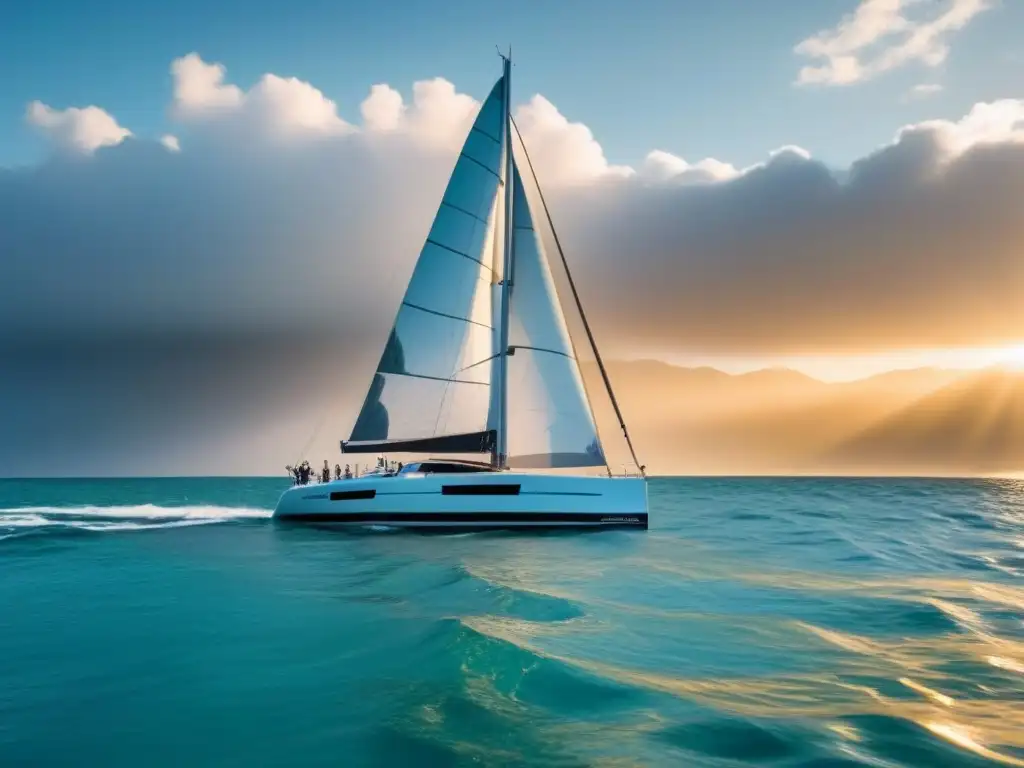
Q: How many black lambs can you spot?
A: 0